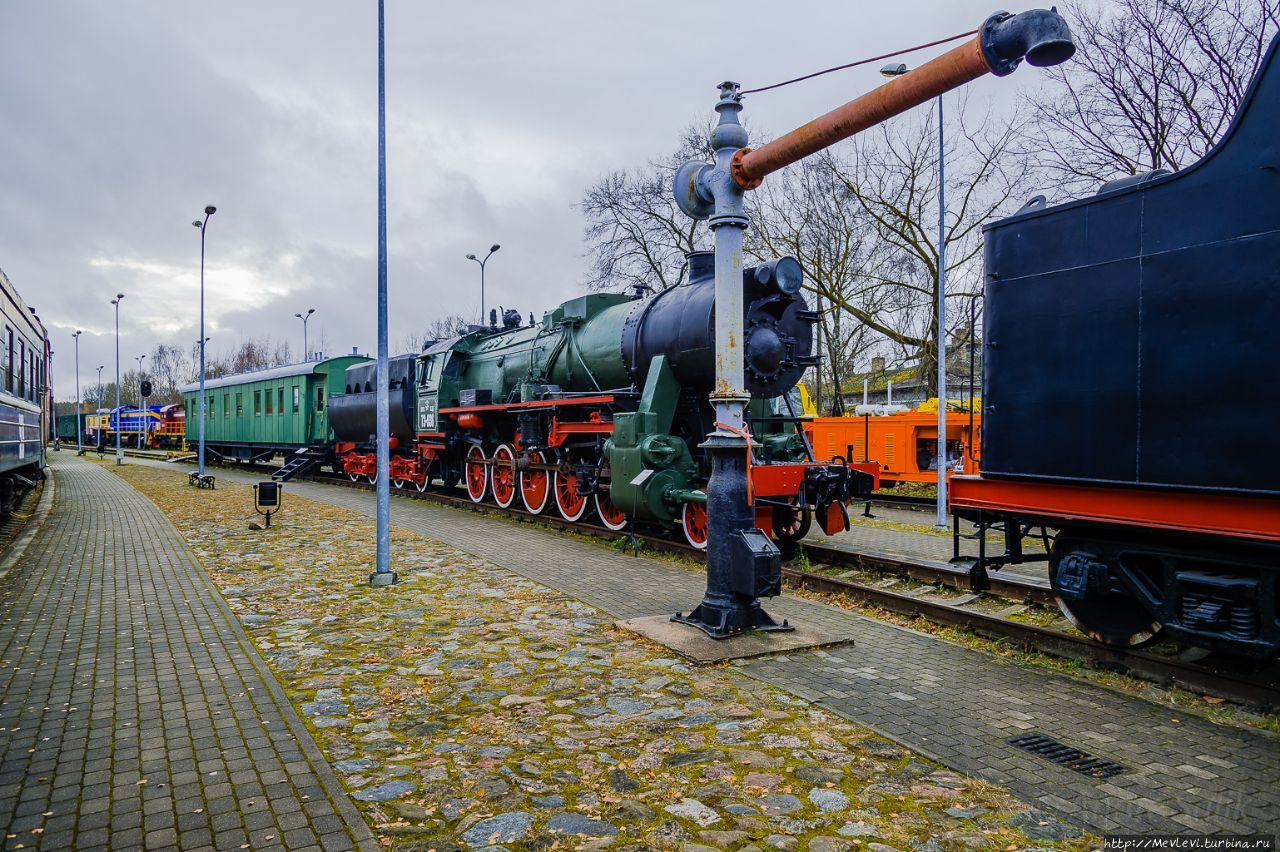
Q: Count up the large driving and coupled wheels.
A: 5